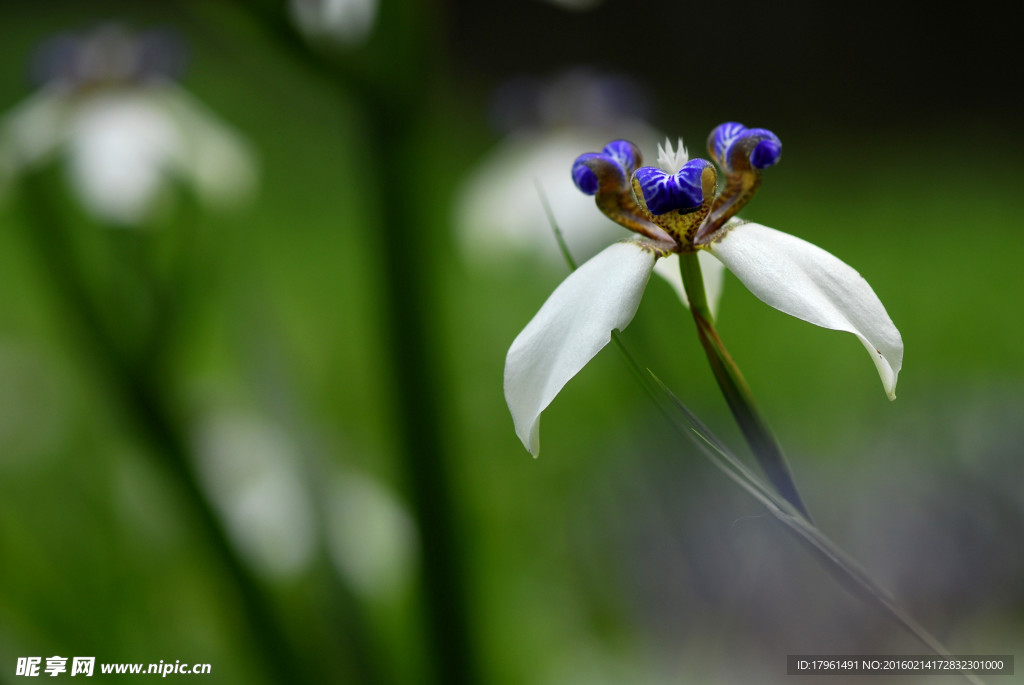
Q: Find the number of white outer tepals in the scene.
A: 3